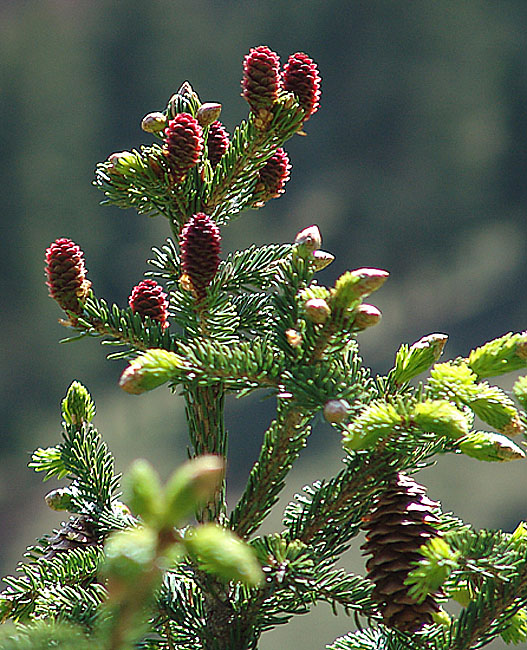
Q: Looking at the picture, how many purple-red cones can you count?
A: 8